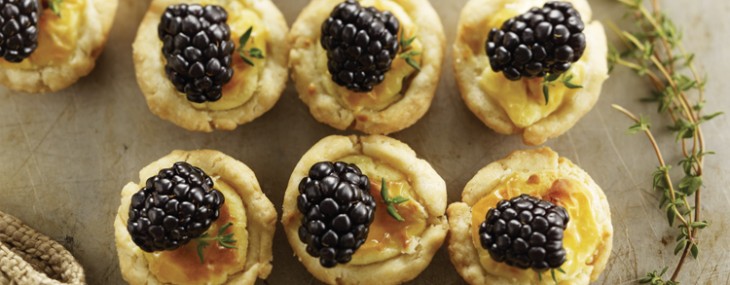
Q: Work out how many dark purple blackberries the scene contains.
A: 7